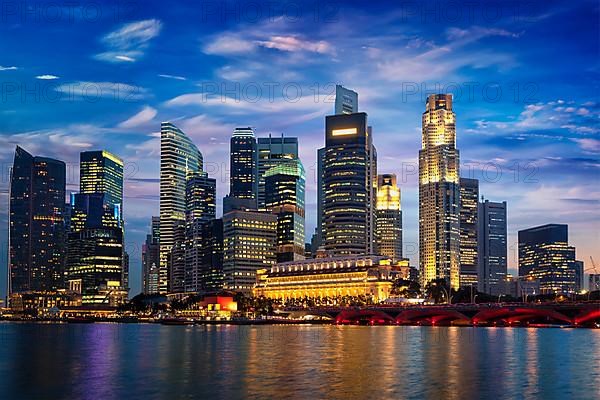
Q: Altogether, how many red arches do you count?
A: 4